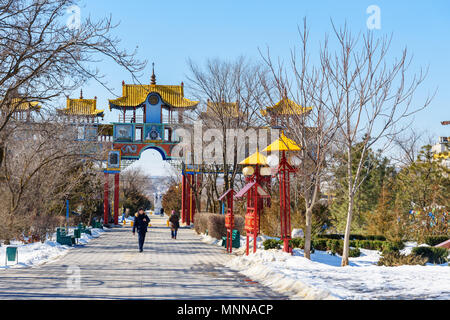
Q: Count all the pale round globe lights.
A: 4